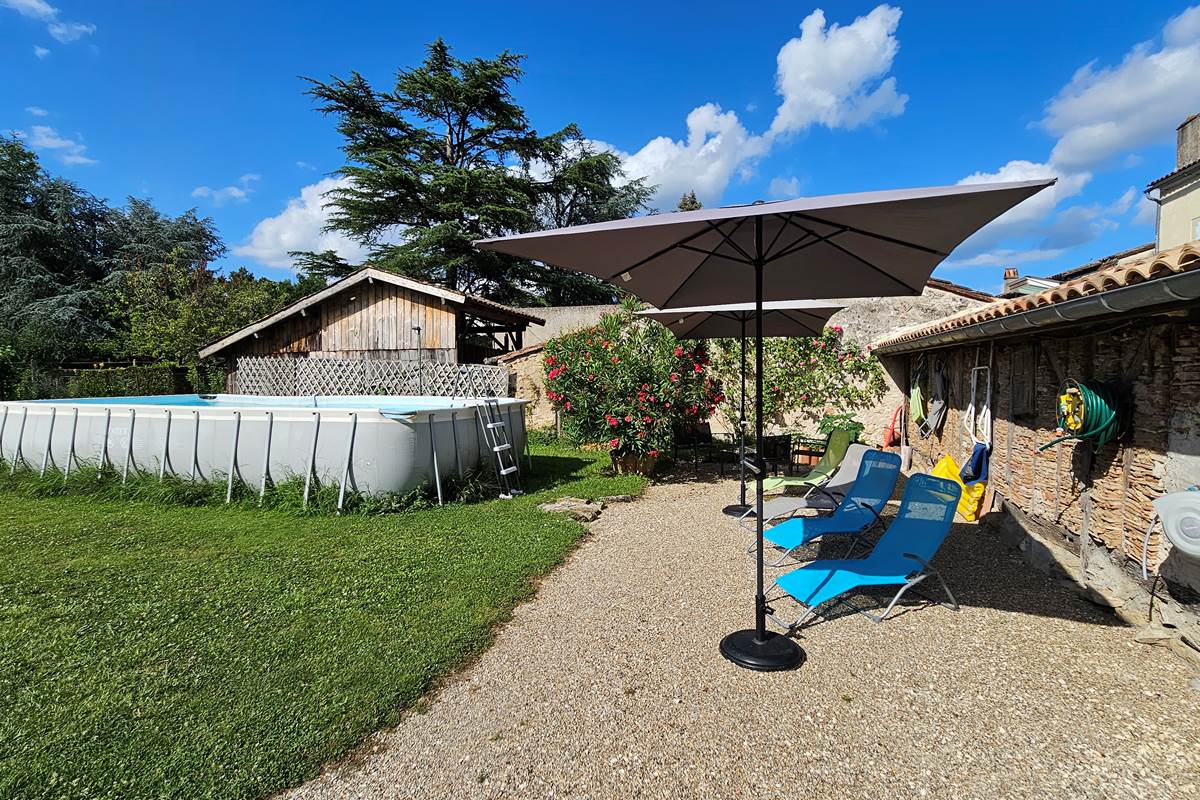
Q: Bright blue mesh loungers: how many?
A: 2